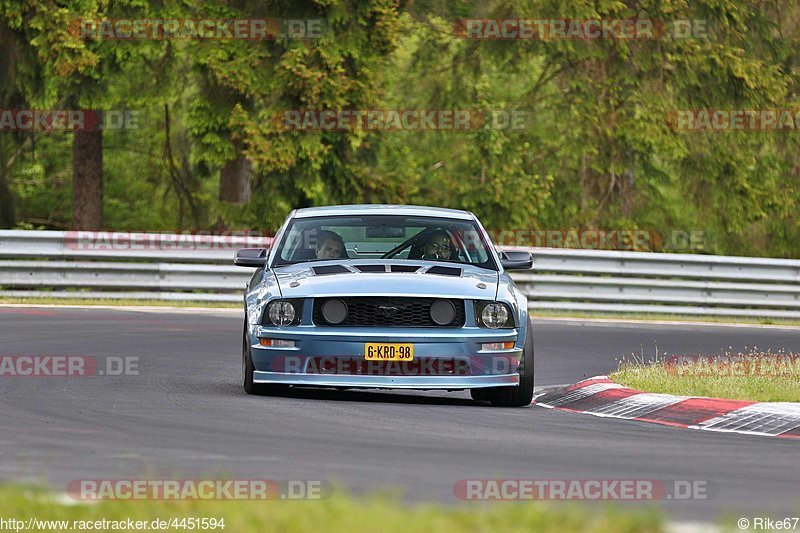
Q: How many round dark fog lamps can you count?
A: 2